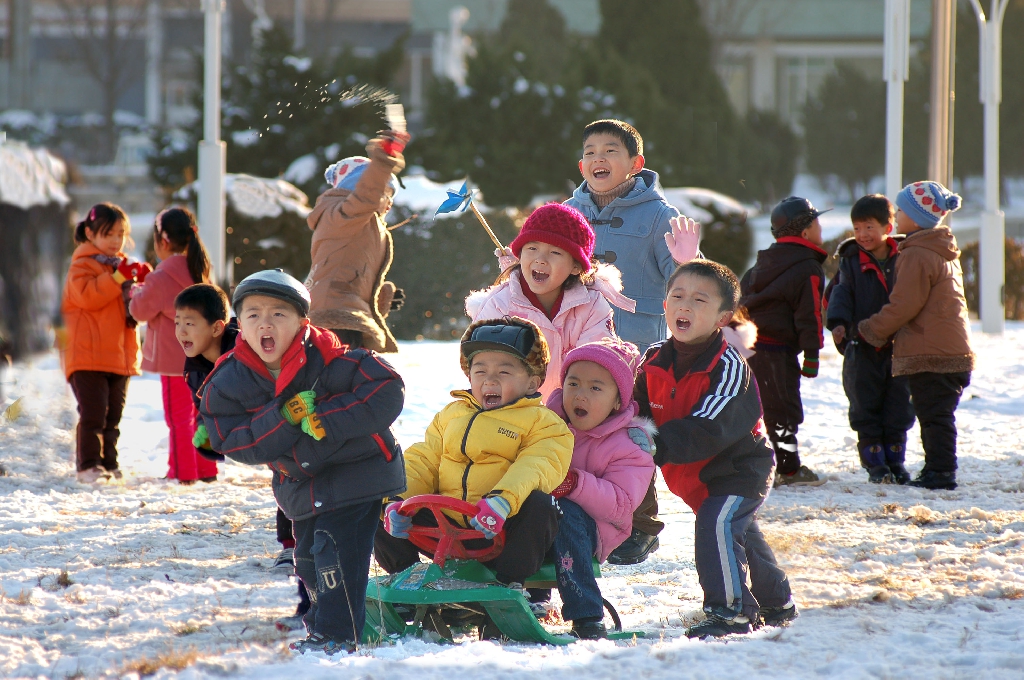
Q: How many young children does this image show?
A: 13